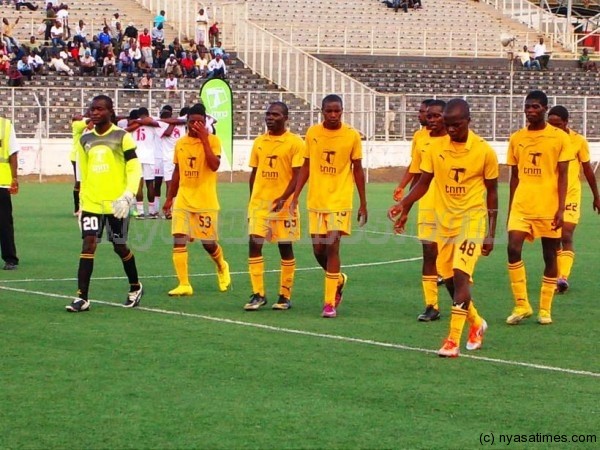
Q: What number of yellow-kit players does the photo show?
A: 8